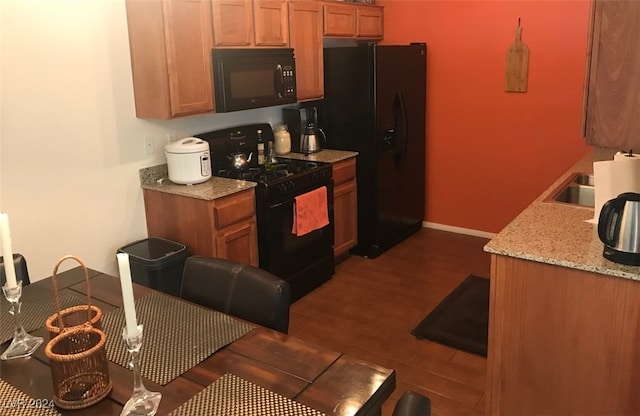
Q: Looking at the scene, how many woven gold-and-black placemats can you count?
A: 4